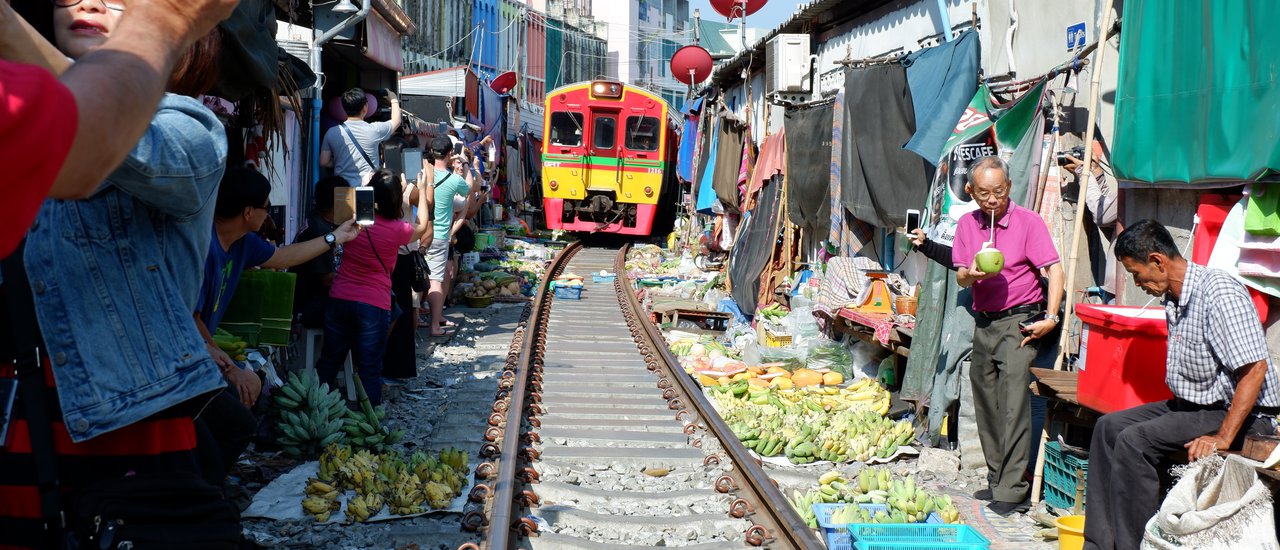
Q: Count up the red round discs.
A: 3